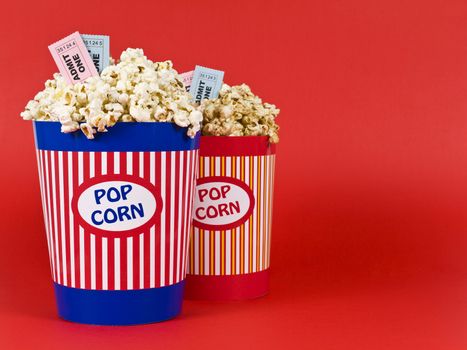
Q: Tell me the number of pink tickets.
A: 2